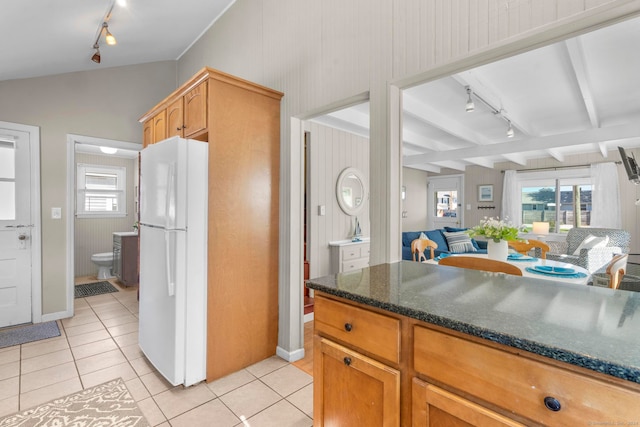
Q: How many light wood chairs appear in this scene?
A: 4